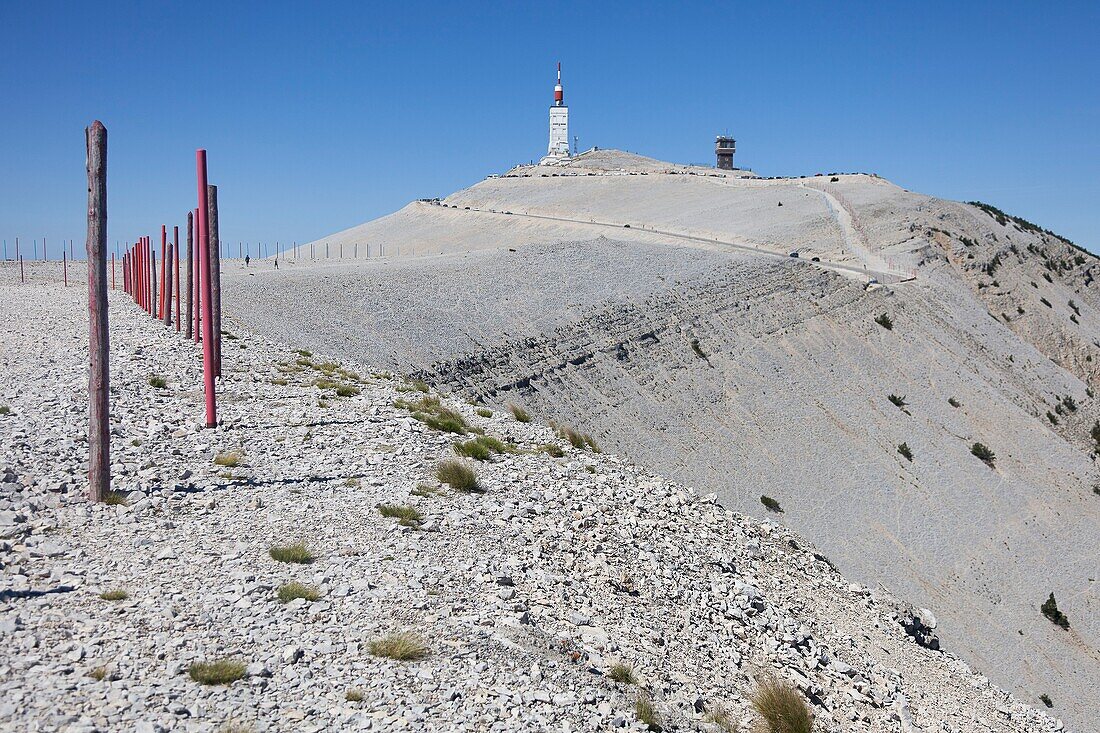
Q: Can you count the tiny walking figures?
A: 2